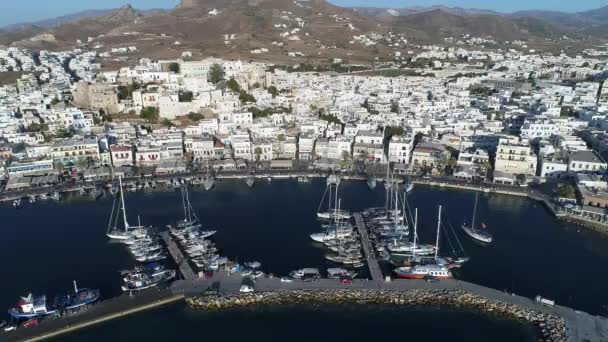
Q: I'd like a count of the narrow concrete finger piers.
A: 2